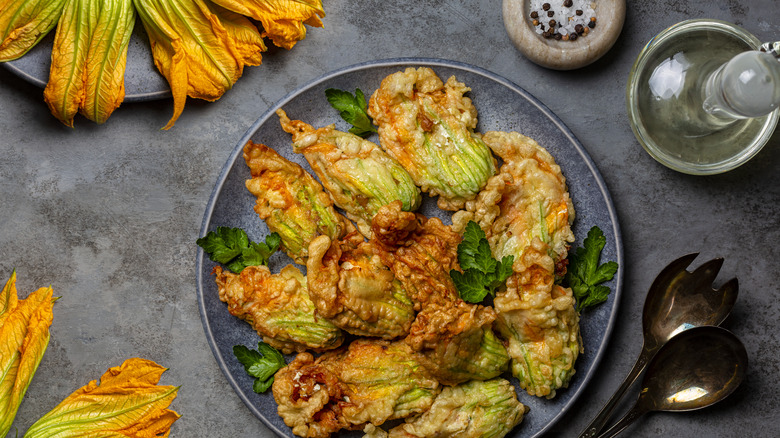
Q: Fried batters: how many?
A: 11